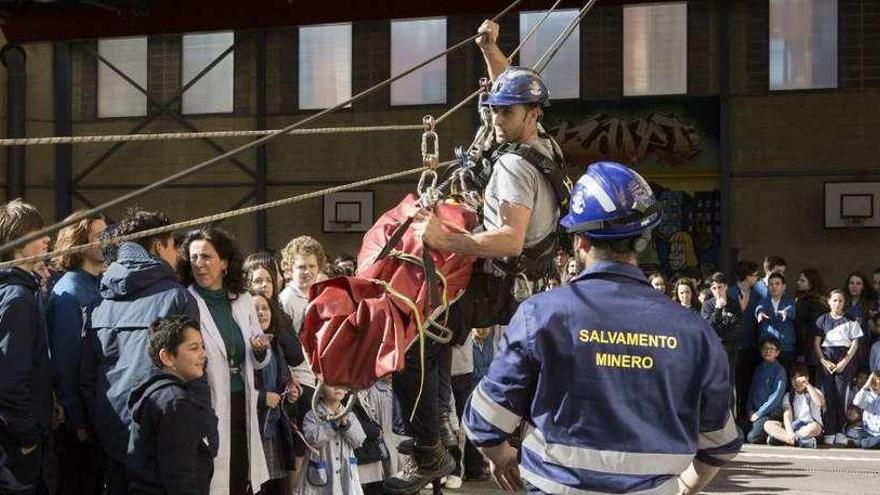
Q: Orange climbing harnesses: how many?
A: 0